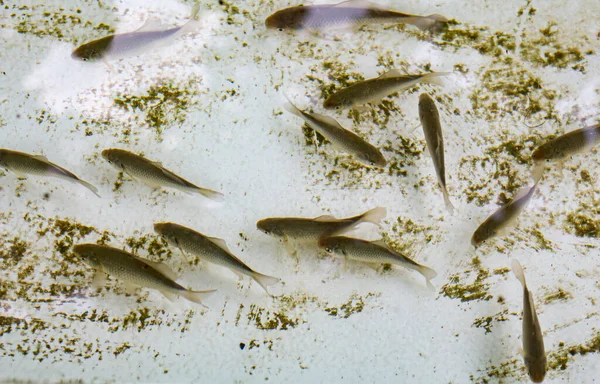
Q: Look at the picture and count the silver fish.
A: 14